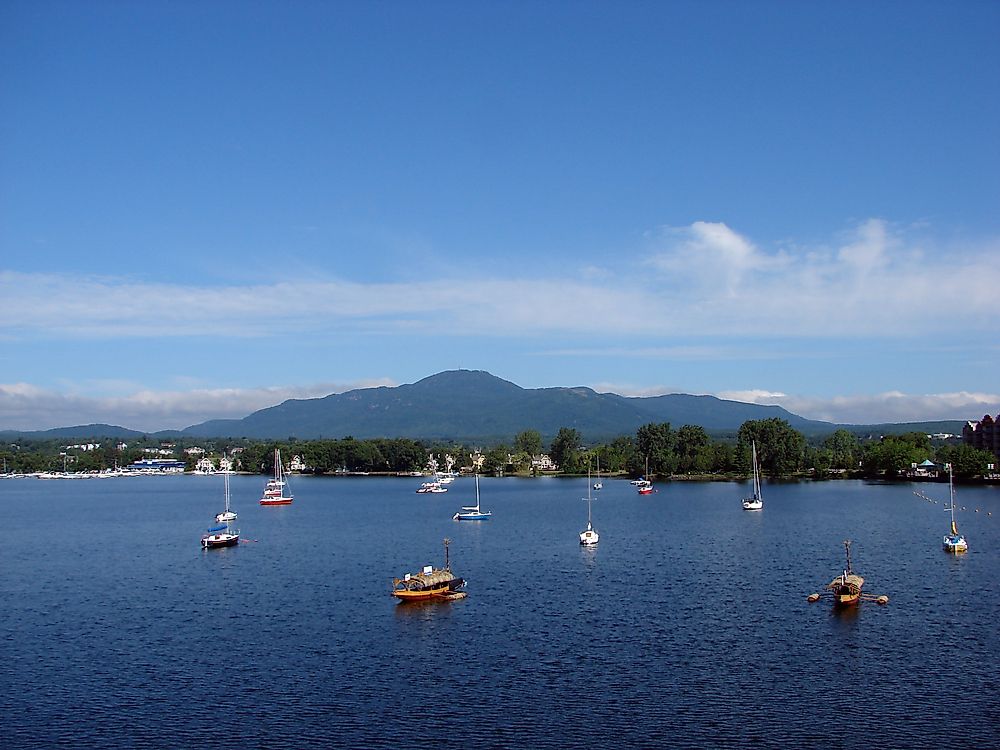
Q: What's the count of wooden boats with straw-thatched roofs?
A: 2